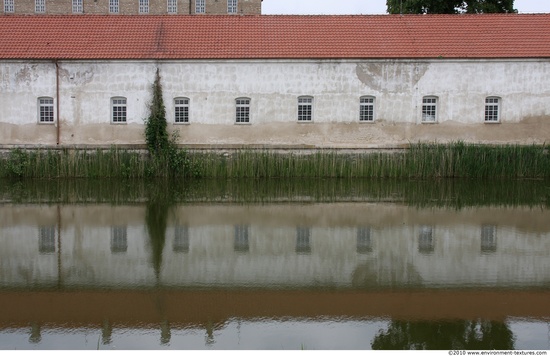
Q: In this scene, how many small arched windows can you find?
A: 8